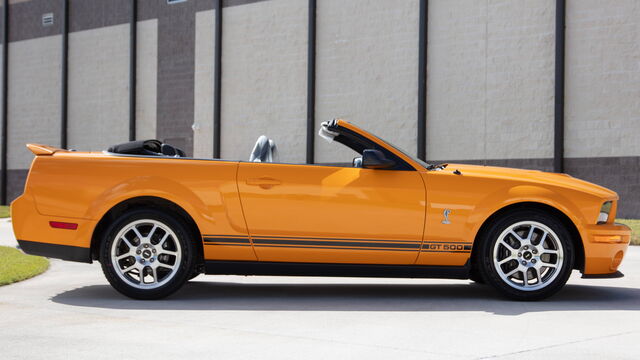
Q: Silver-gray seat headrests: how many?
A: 2